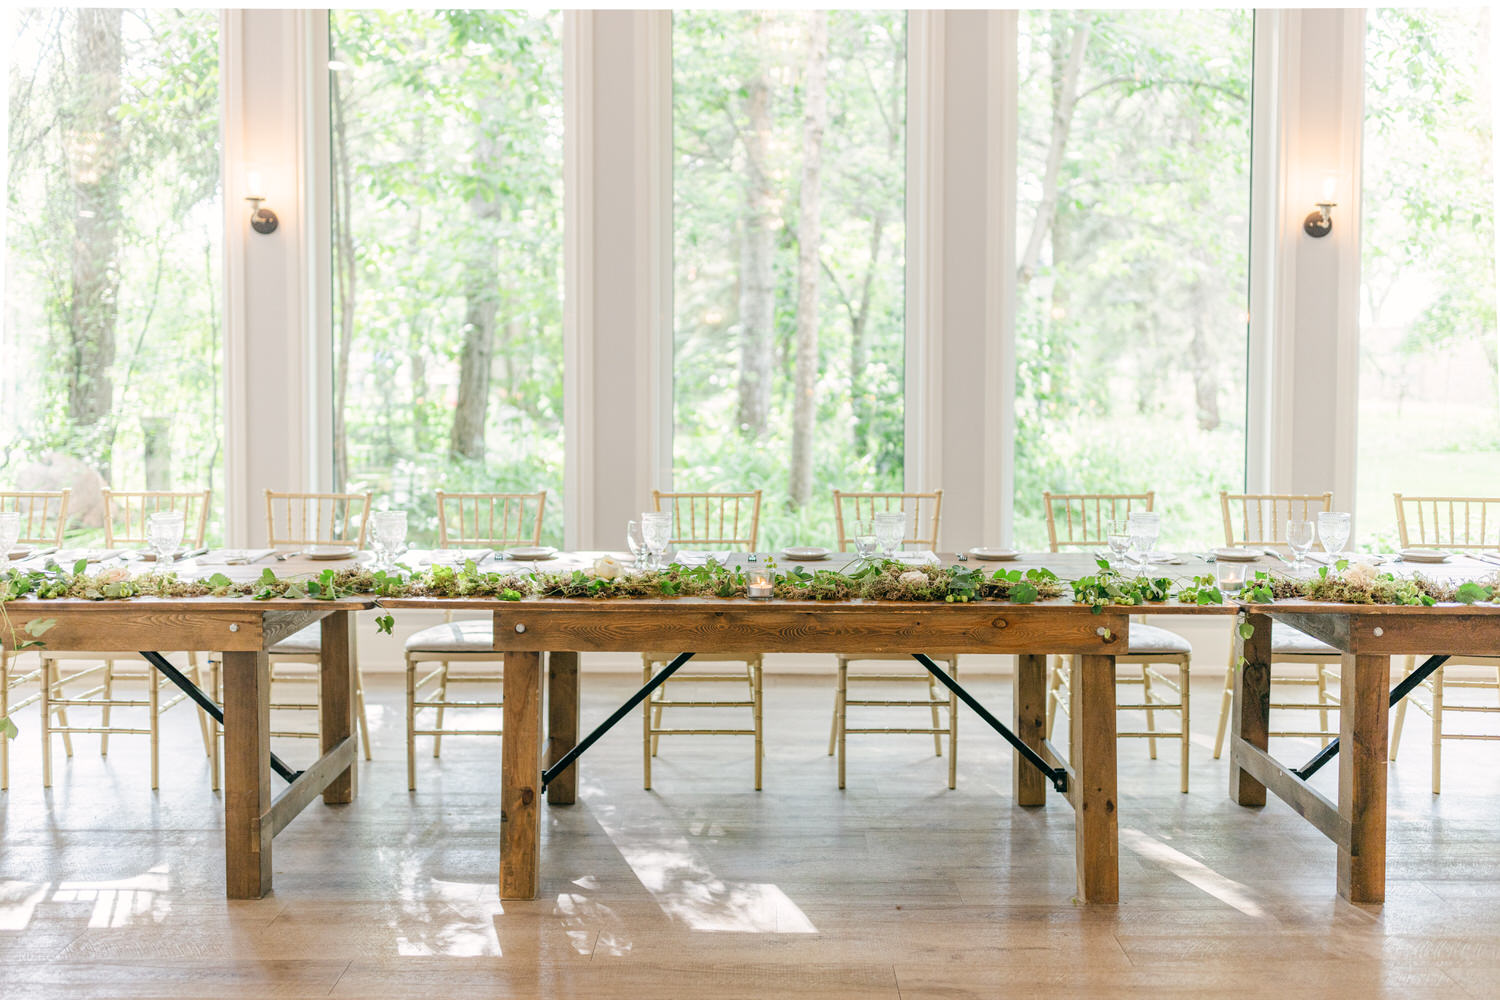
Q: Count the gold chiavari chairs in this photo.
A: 9